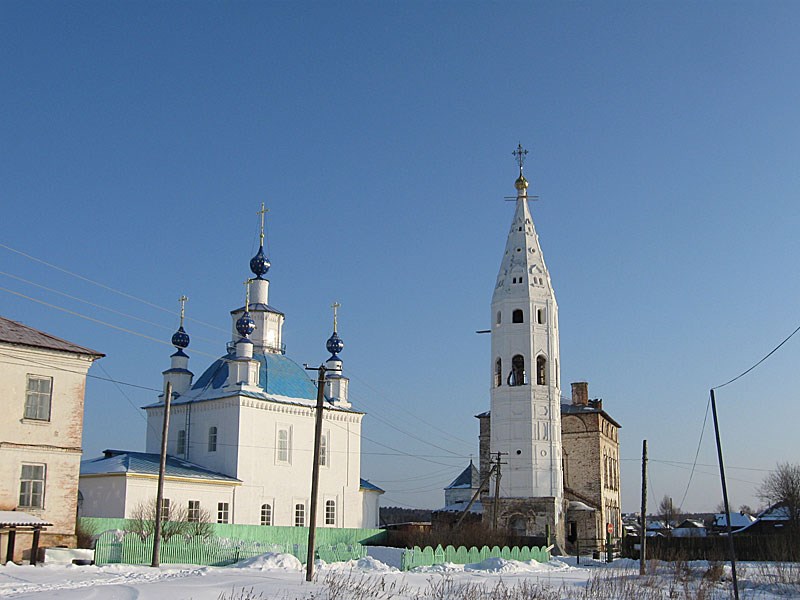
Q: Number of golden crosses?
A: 4